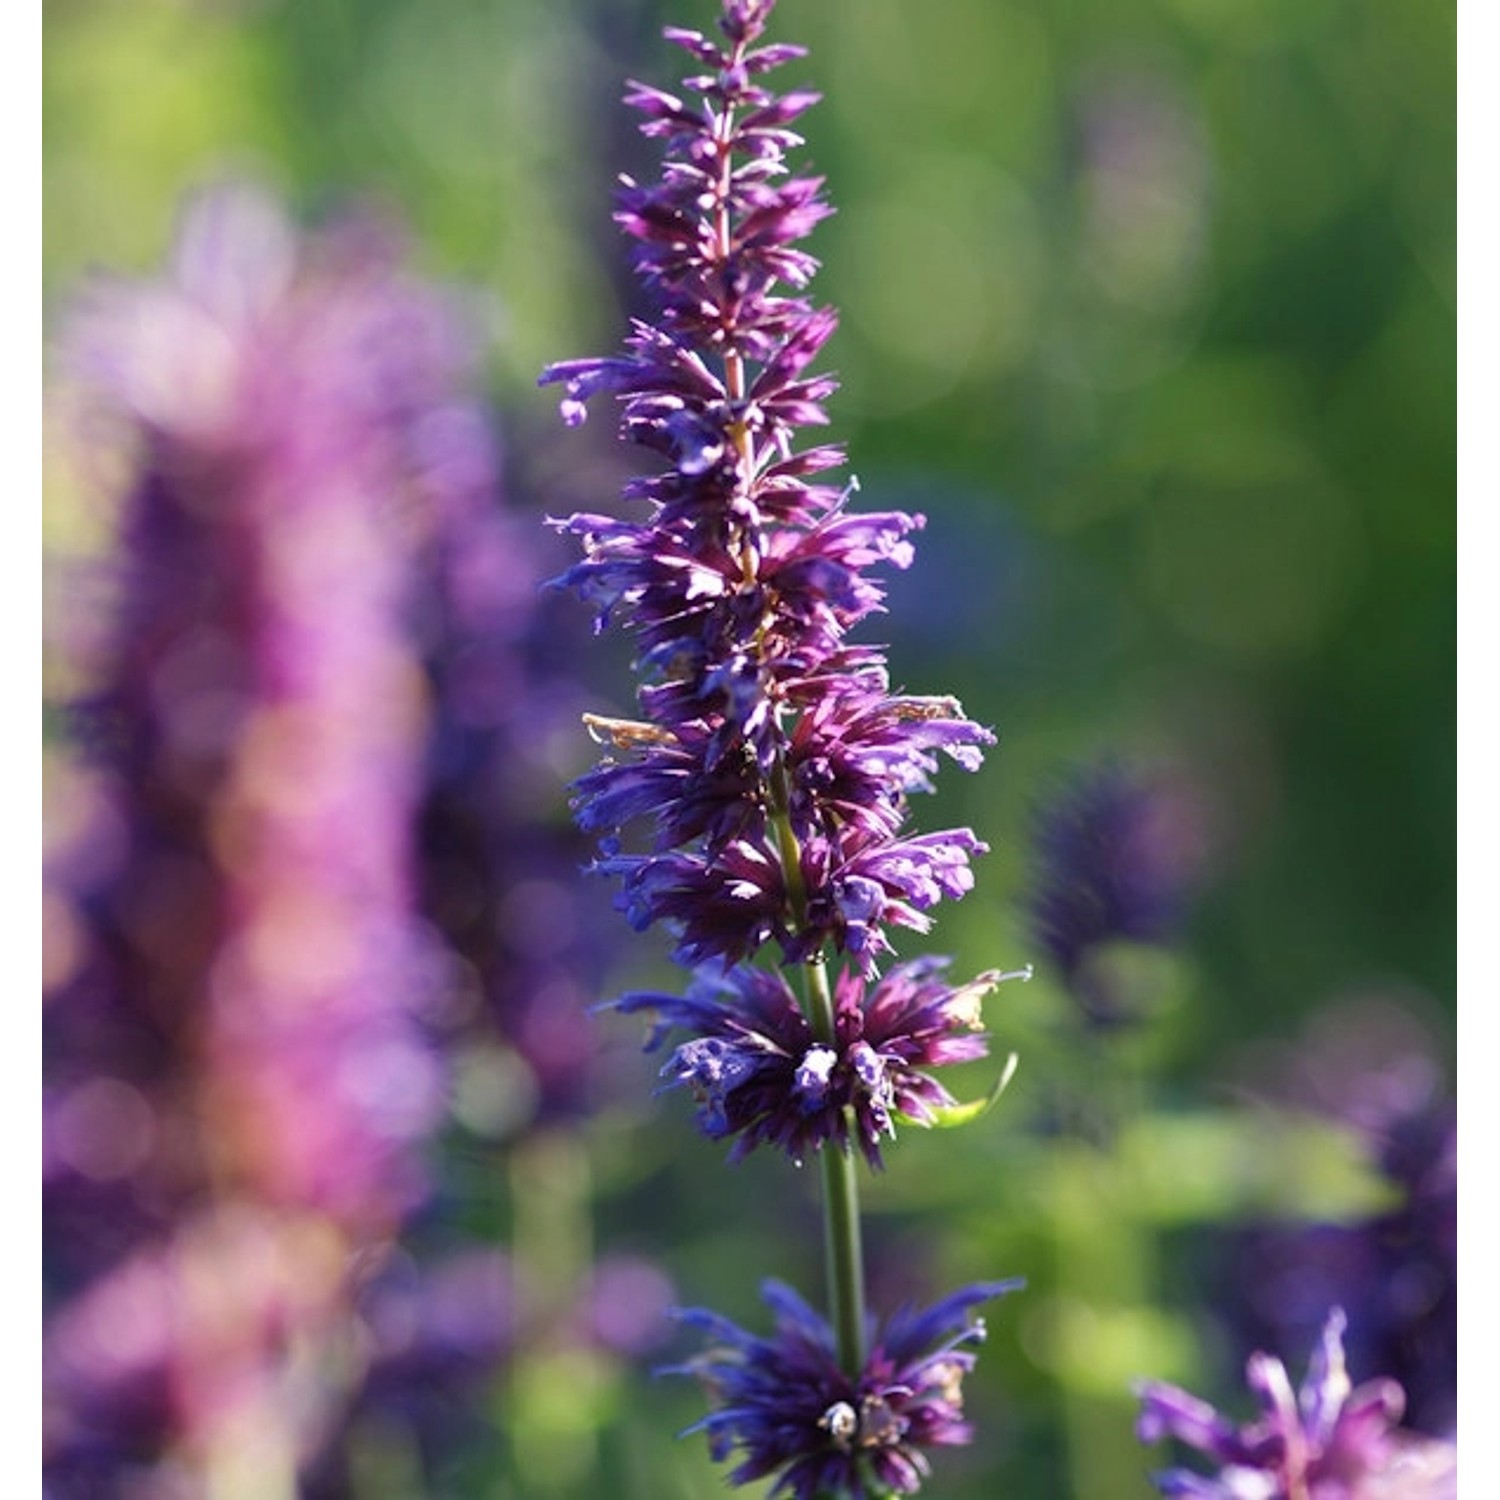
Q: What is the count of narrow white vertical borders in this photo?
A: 2